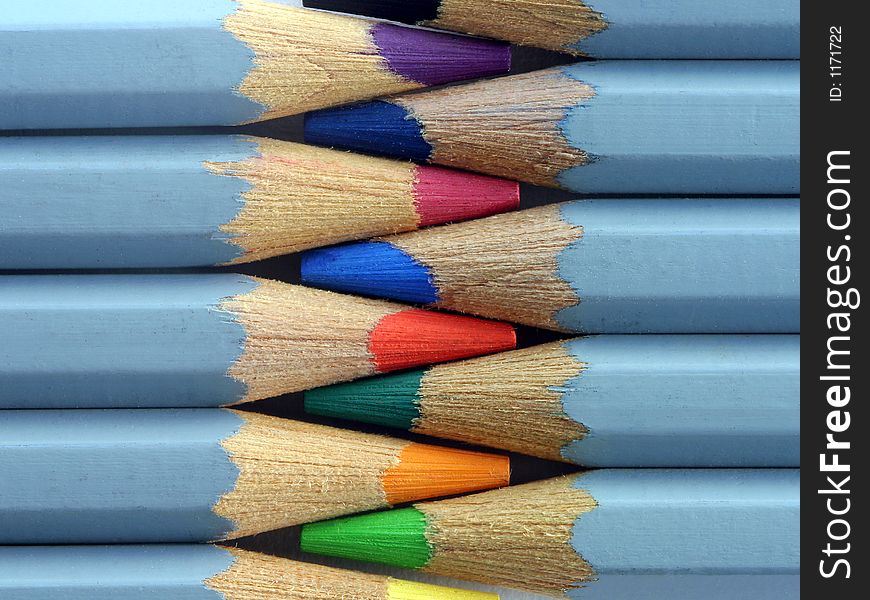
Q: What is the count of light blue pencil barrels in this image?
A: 10